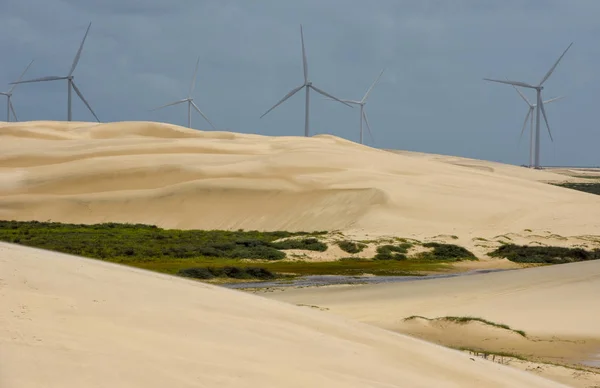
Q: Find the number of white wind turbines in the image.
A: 7